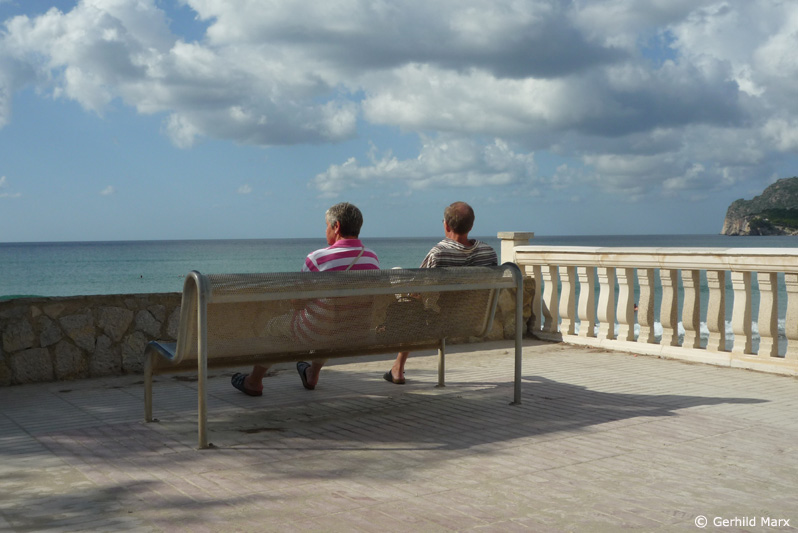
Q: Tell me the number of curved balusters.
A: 13